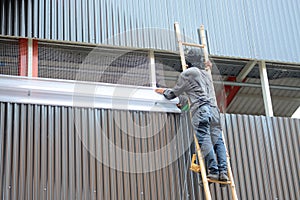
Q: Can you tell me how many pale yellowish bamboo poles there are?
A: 2